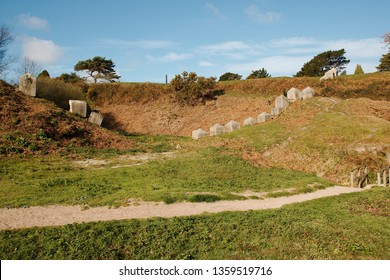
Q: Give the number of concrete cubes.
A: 12